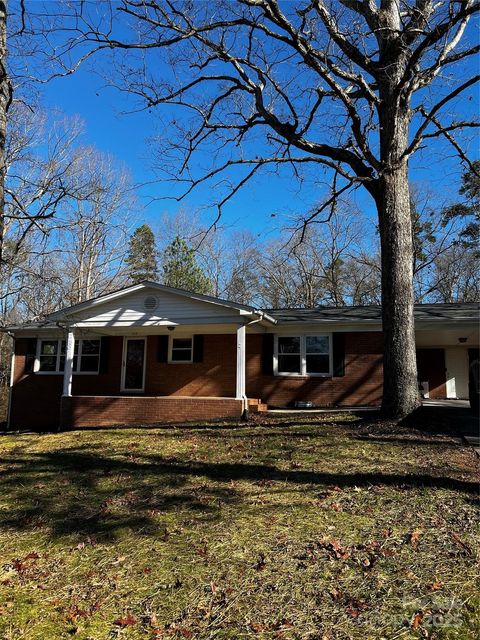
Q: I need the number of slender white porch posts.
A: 2